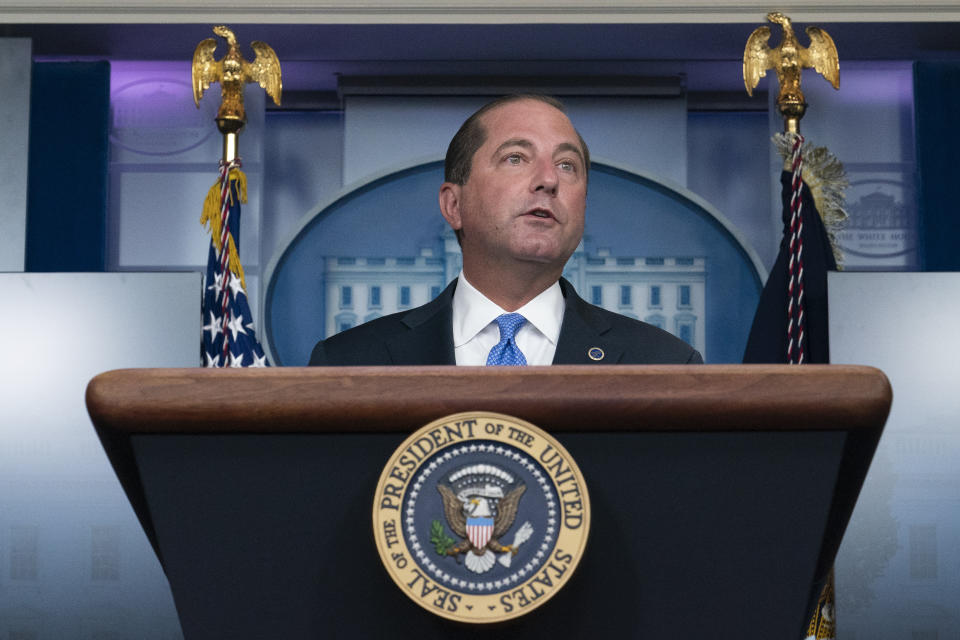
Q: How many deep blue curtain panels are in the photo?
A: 2